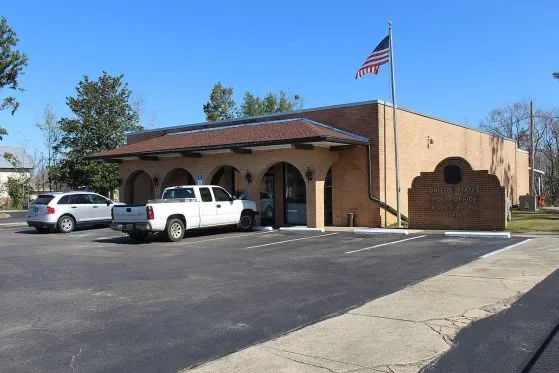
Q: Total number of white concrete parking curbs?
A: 4